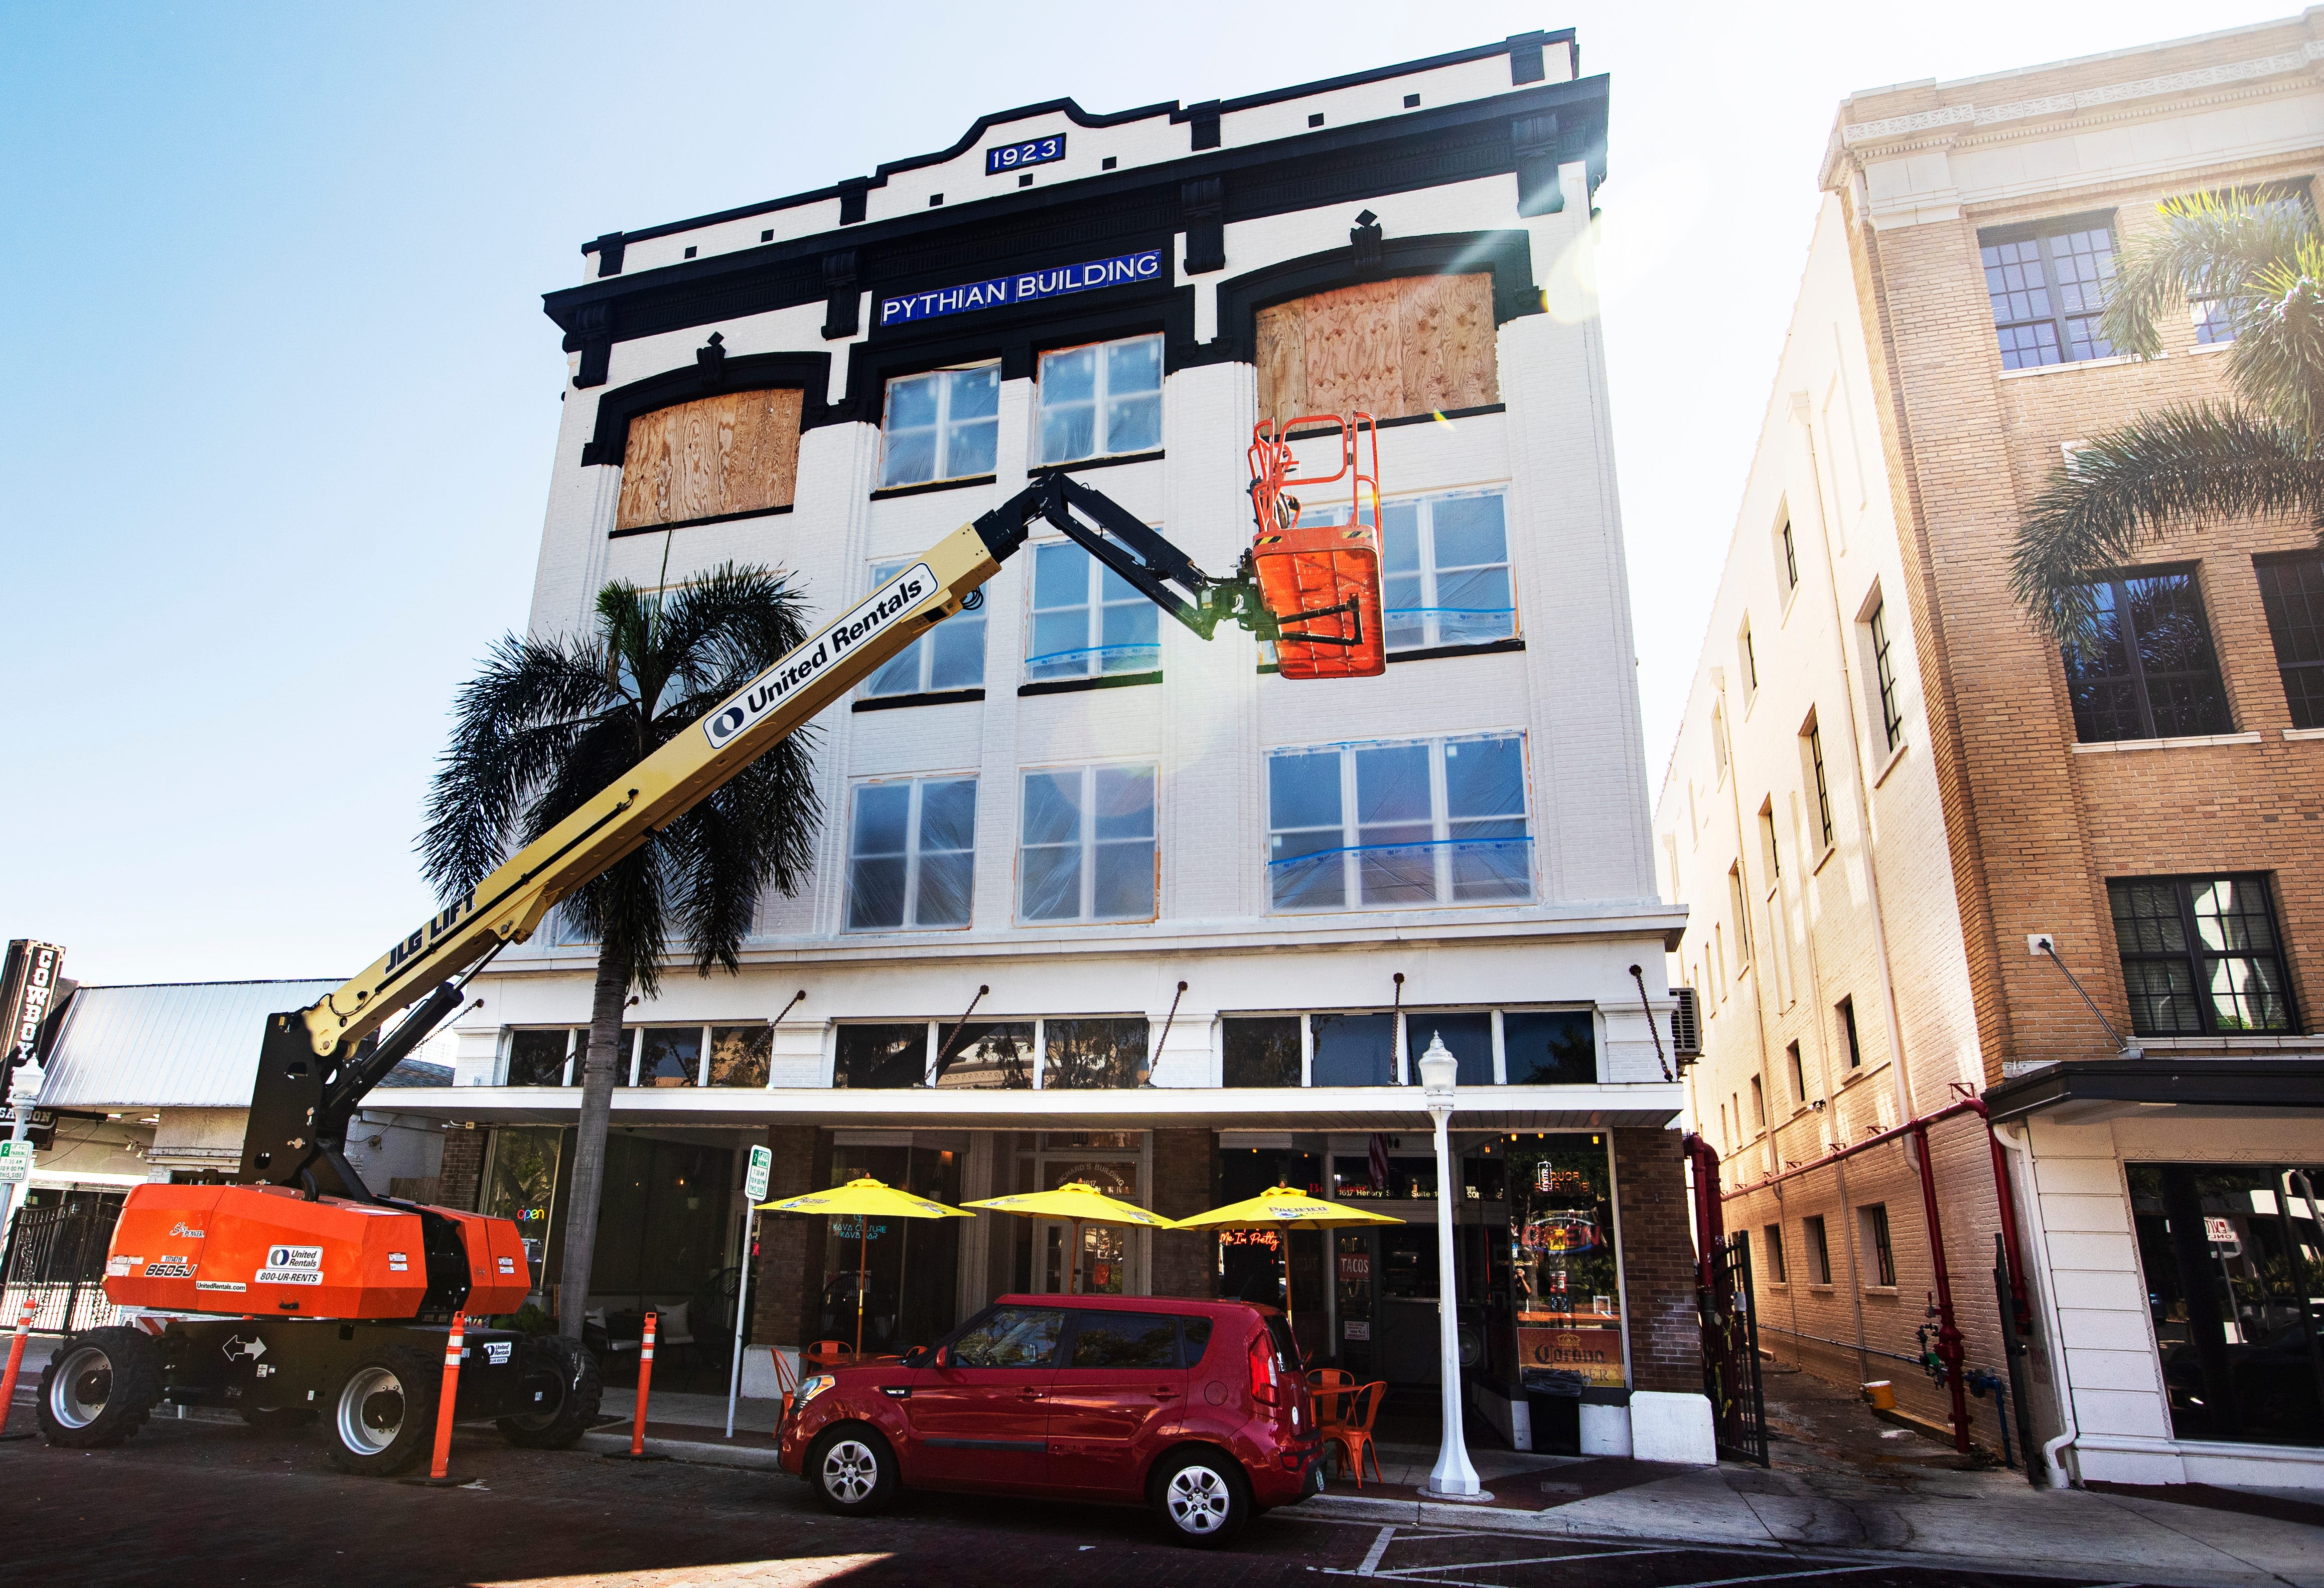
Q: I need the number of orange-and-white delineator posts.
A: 3